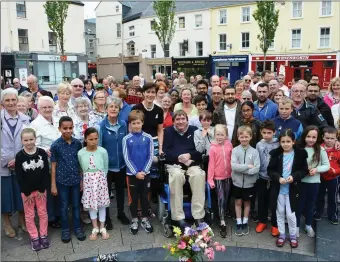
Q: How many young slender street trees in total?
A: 3